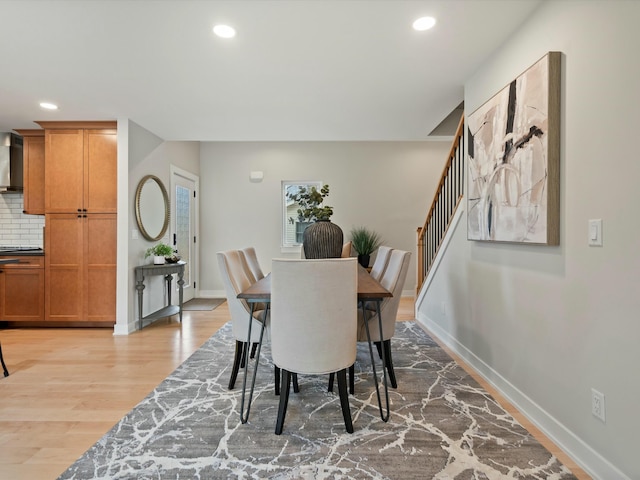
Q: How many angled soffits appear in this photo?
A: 1